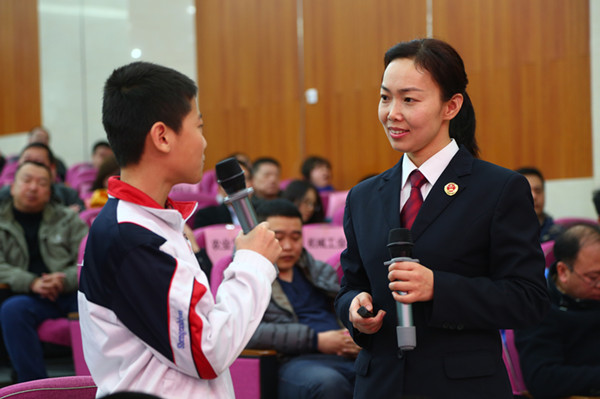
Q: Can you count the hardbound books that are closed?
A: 0